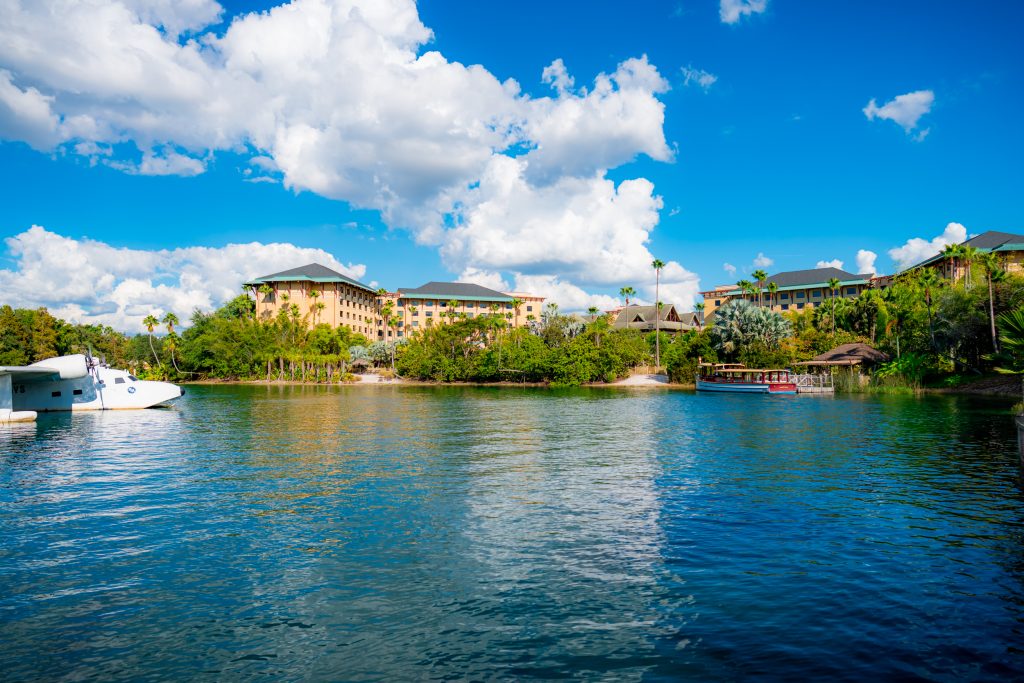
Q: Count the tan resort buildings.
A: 4